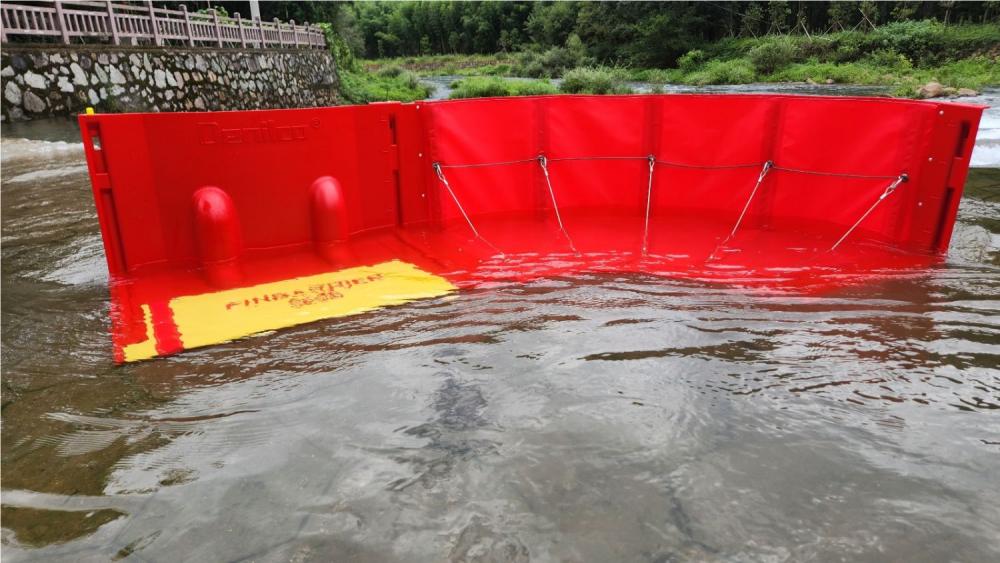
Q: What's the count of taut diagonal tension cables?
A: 5